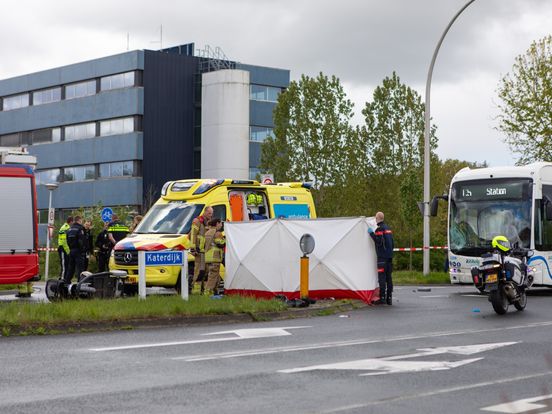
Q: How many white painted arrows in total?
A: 3